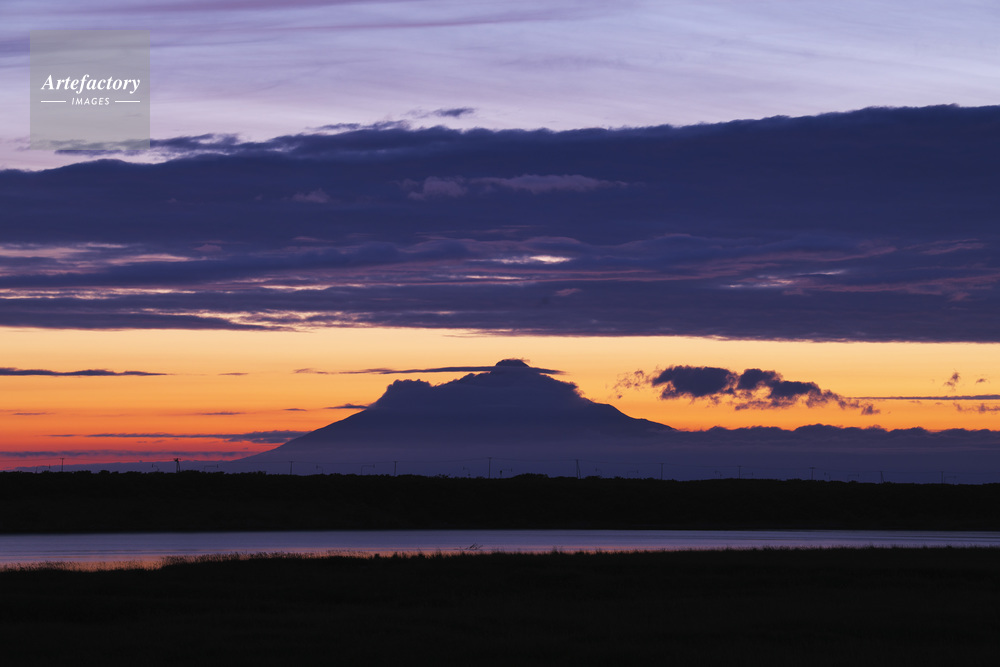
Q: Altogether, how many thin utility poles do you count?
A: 11